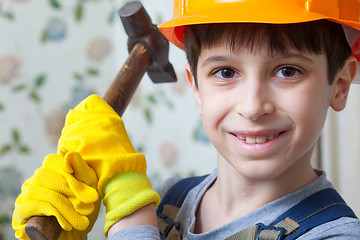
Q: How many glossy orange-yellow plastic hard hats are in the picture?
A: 1